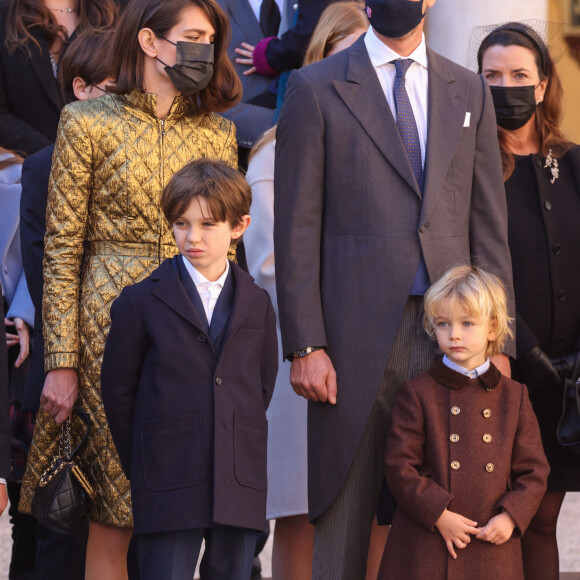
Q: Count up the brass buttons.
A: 6